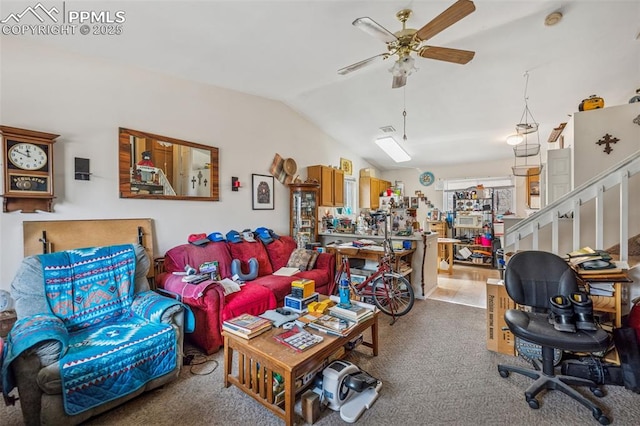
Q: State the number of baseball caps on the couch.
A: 6